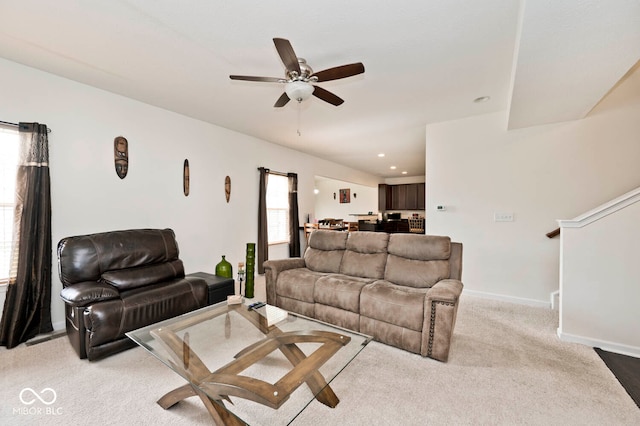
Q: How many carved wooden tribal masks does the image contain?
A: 3